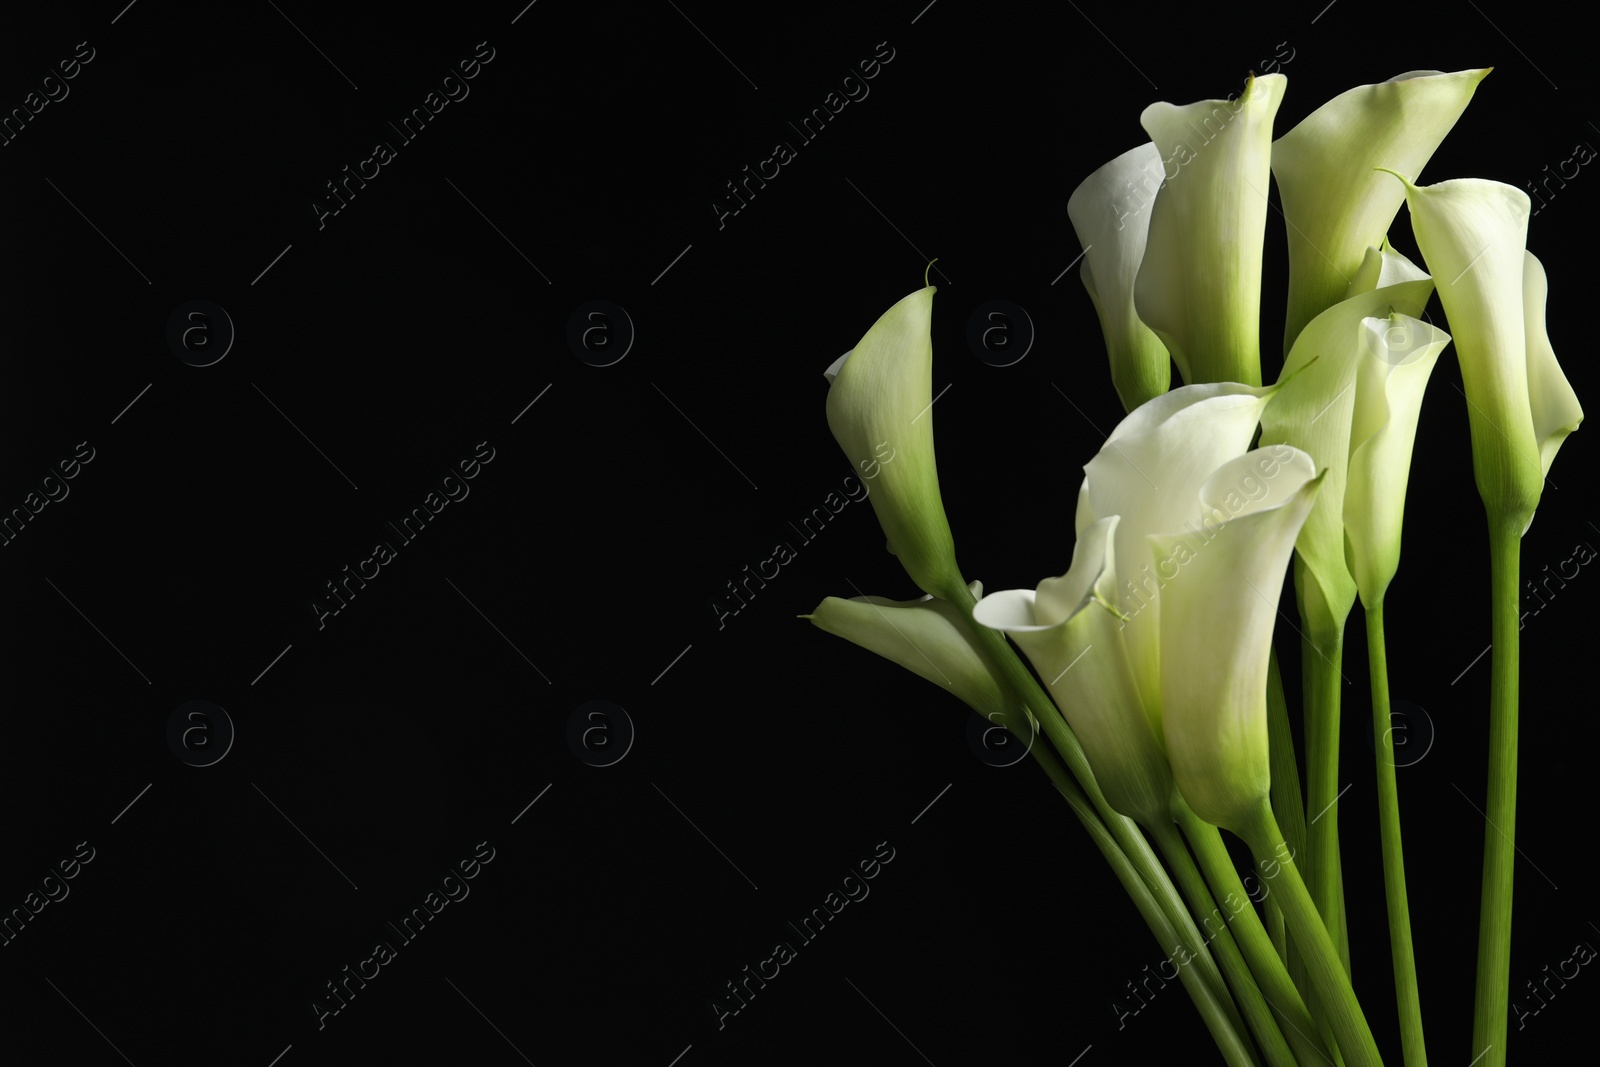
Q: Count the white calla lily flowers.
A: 11